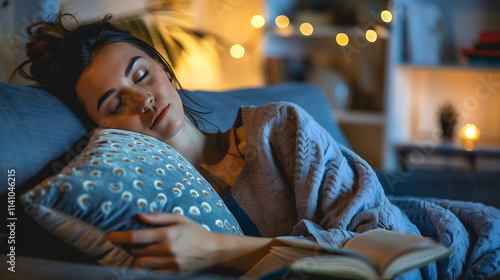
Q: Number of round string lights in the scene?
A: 7